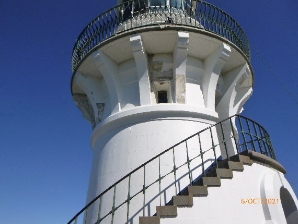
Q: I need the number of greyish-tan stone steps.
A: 8